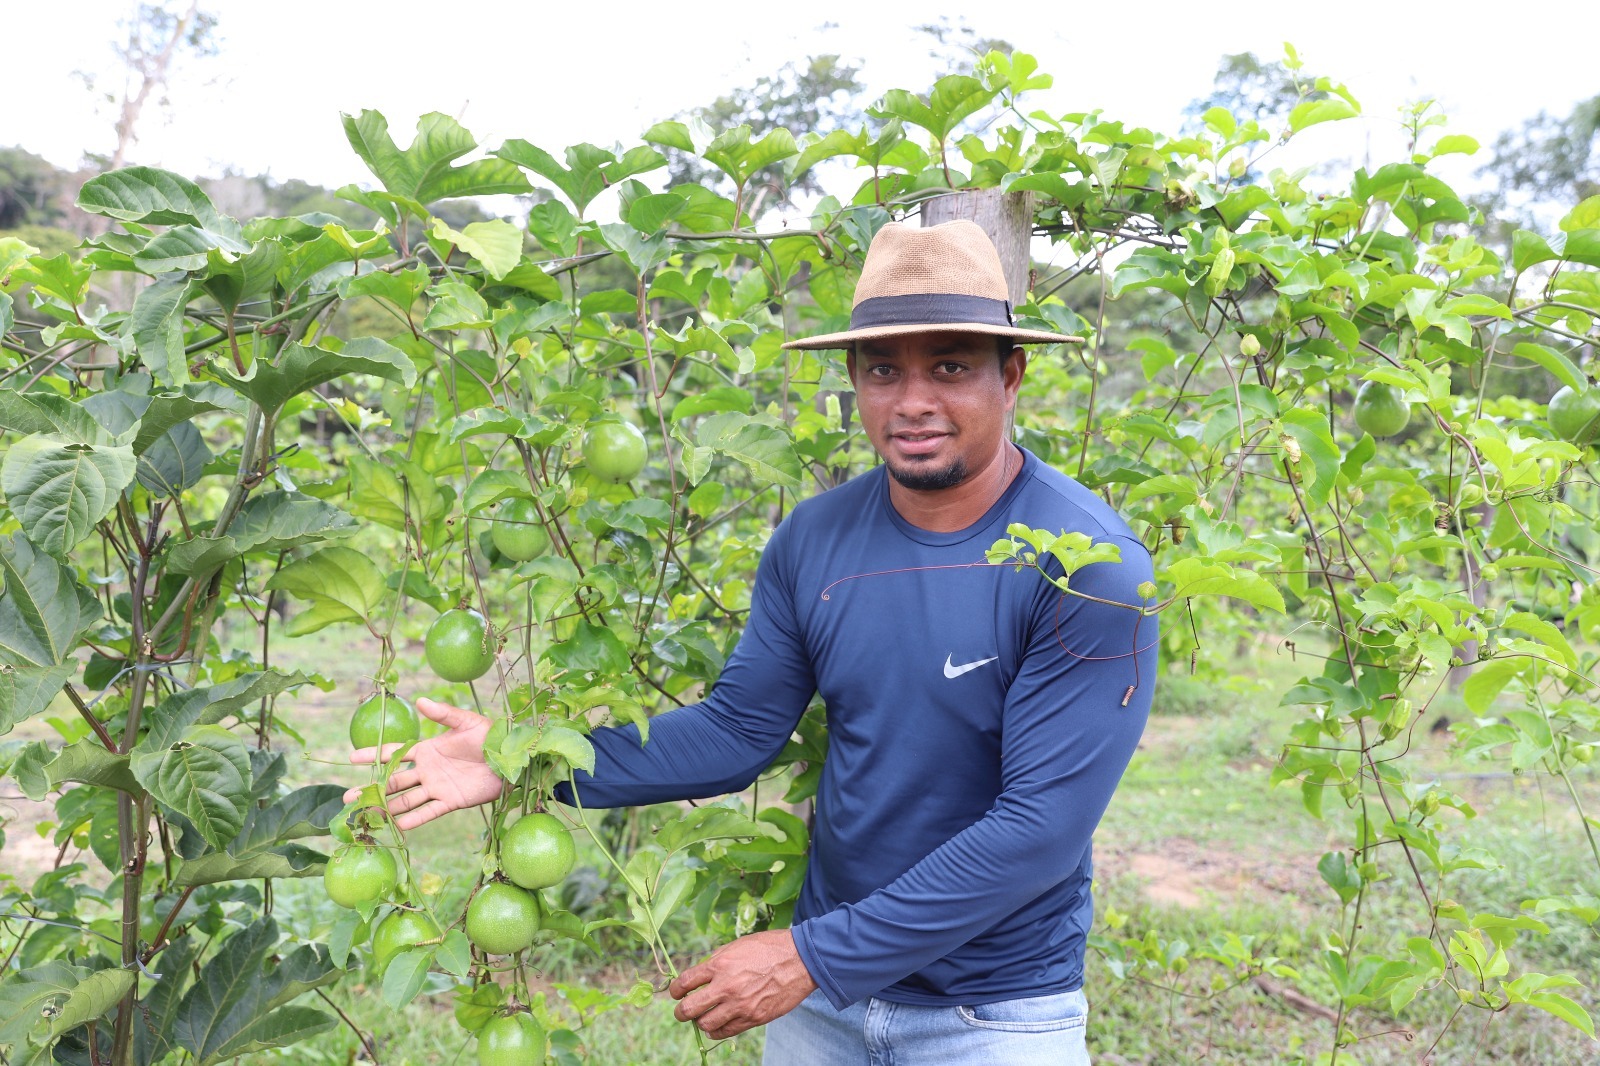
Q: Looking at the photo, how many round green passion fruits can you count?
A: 11